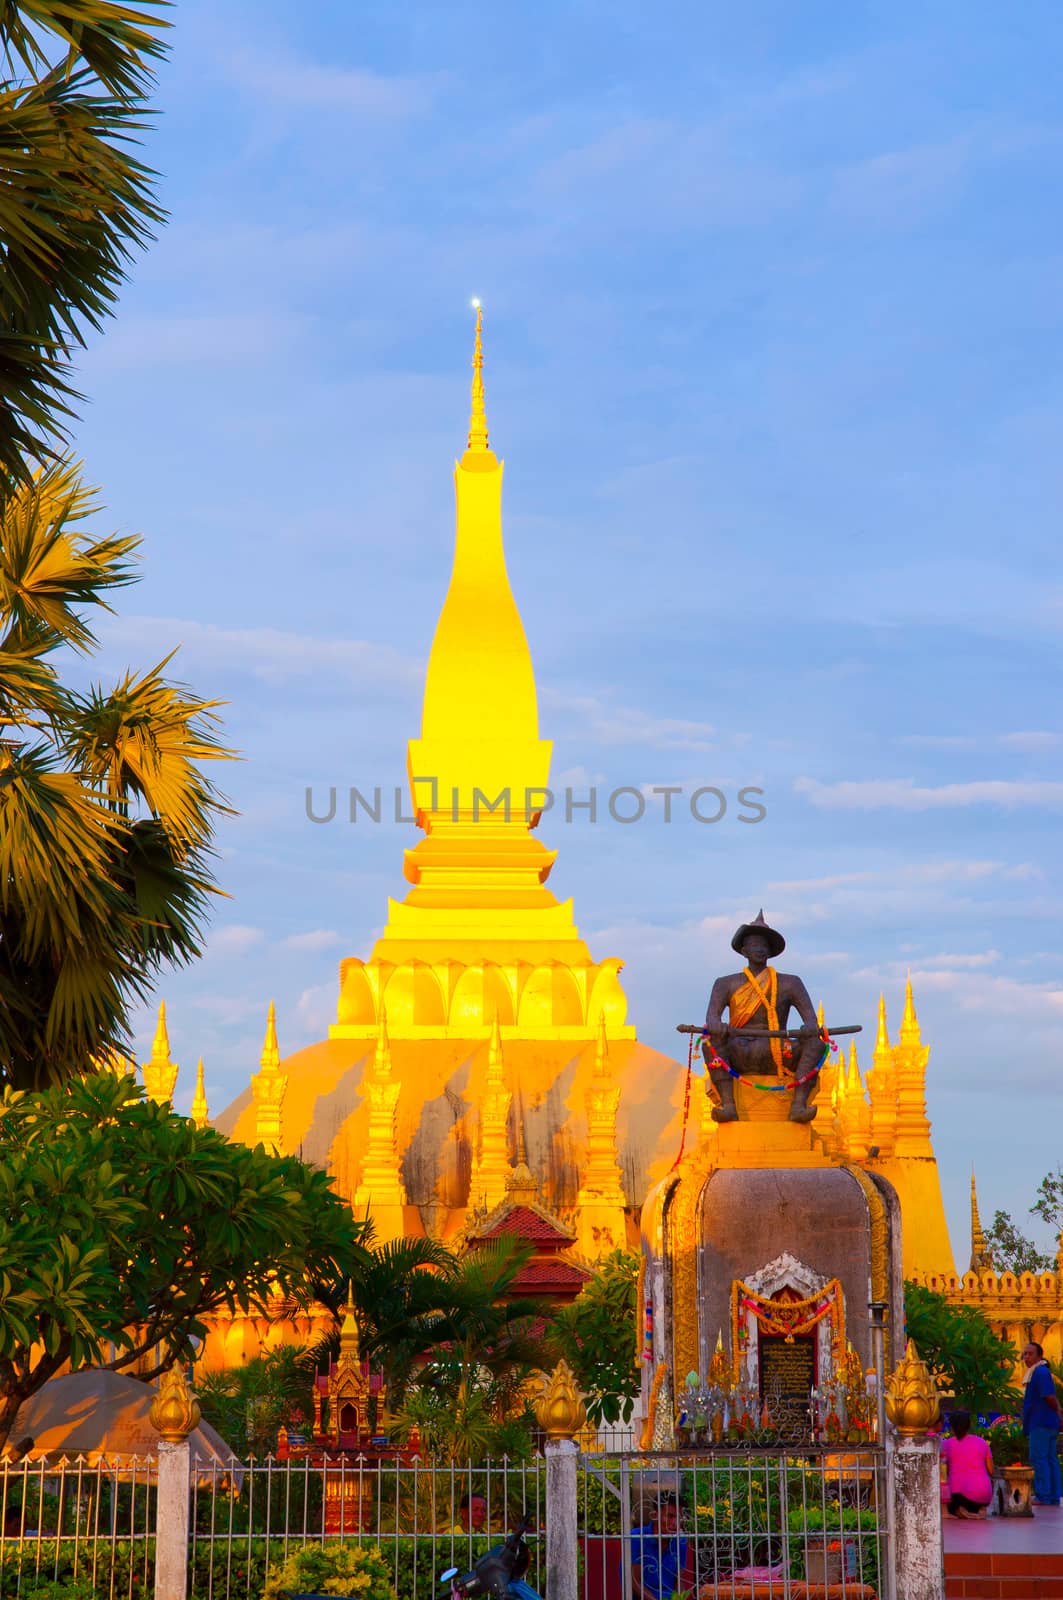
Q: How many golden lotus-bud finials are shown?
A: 3